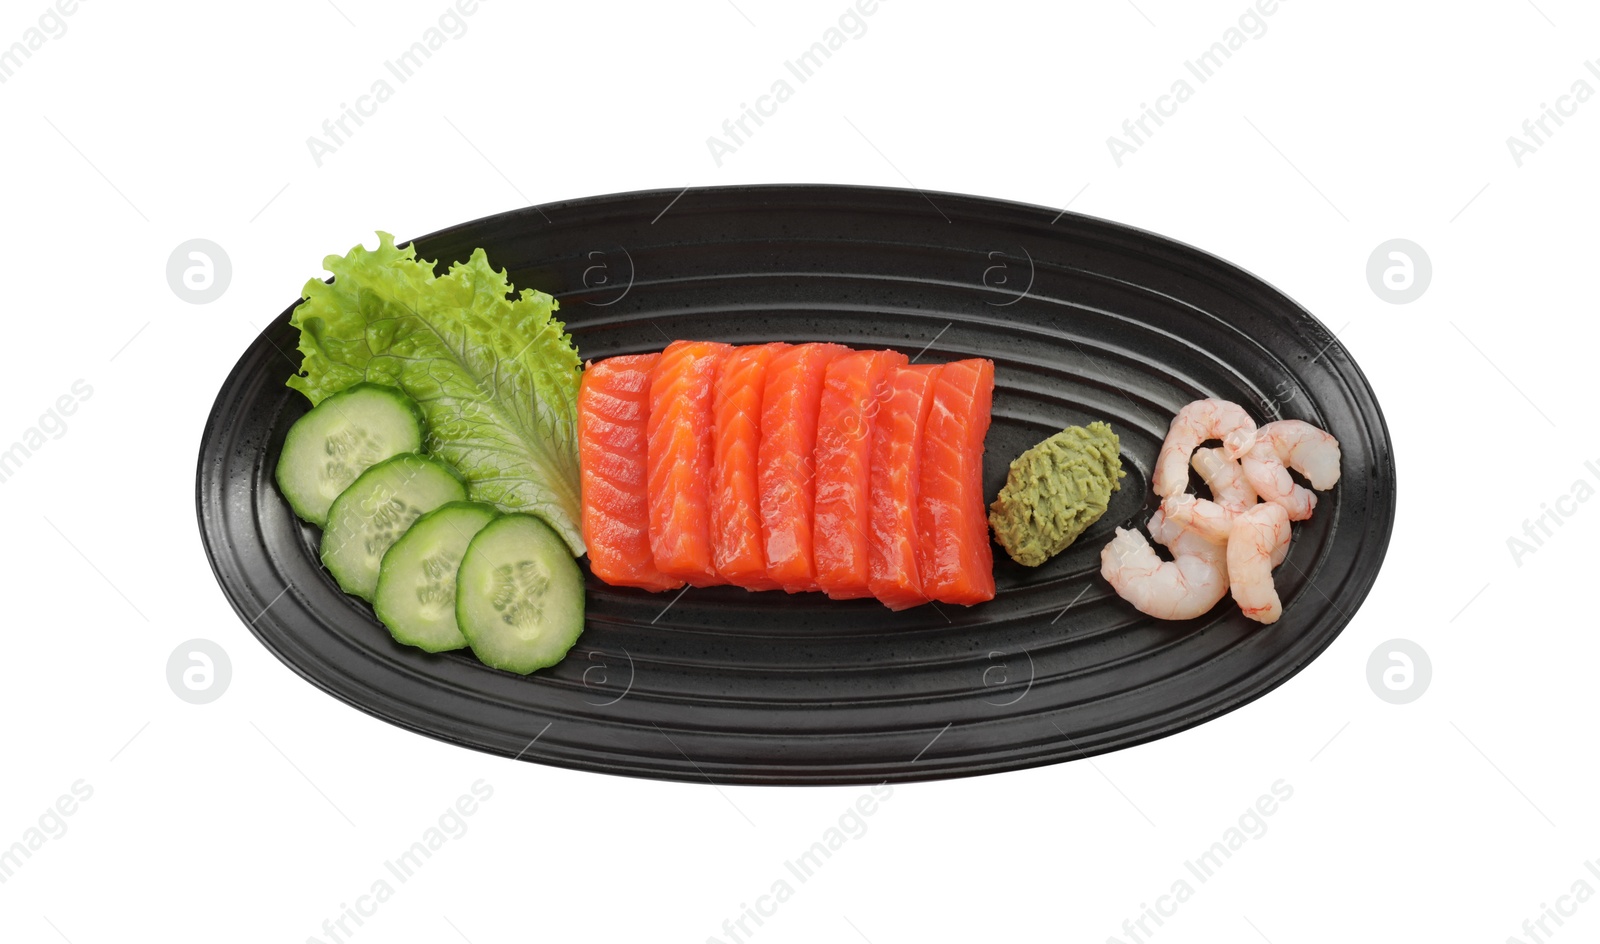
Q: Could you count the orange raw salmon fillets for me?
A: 7